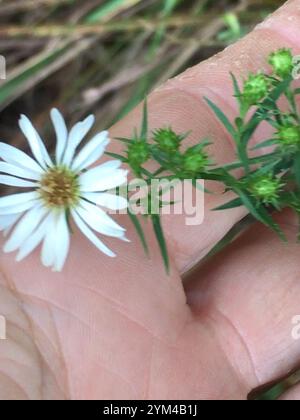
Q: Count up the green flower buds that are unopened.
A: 7